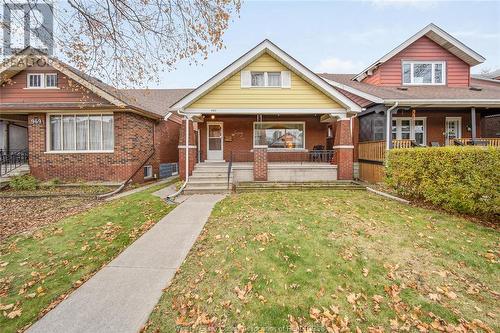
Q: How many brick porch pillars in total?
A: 3